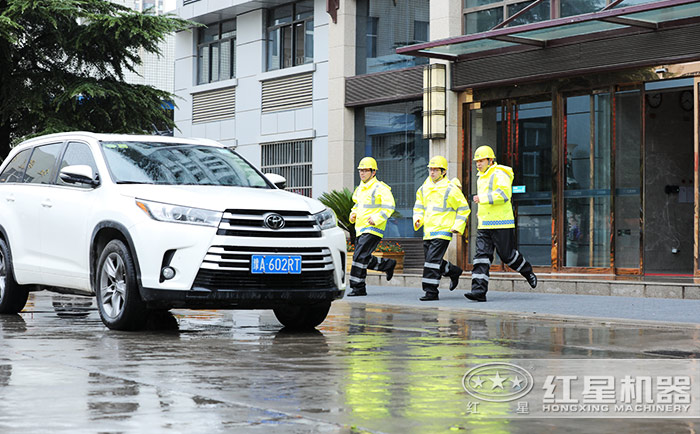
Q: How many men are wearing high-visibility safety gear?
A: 3